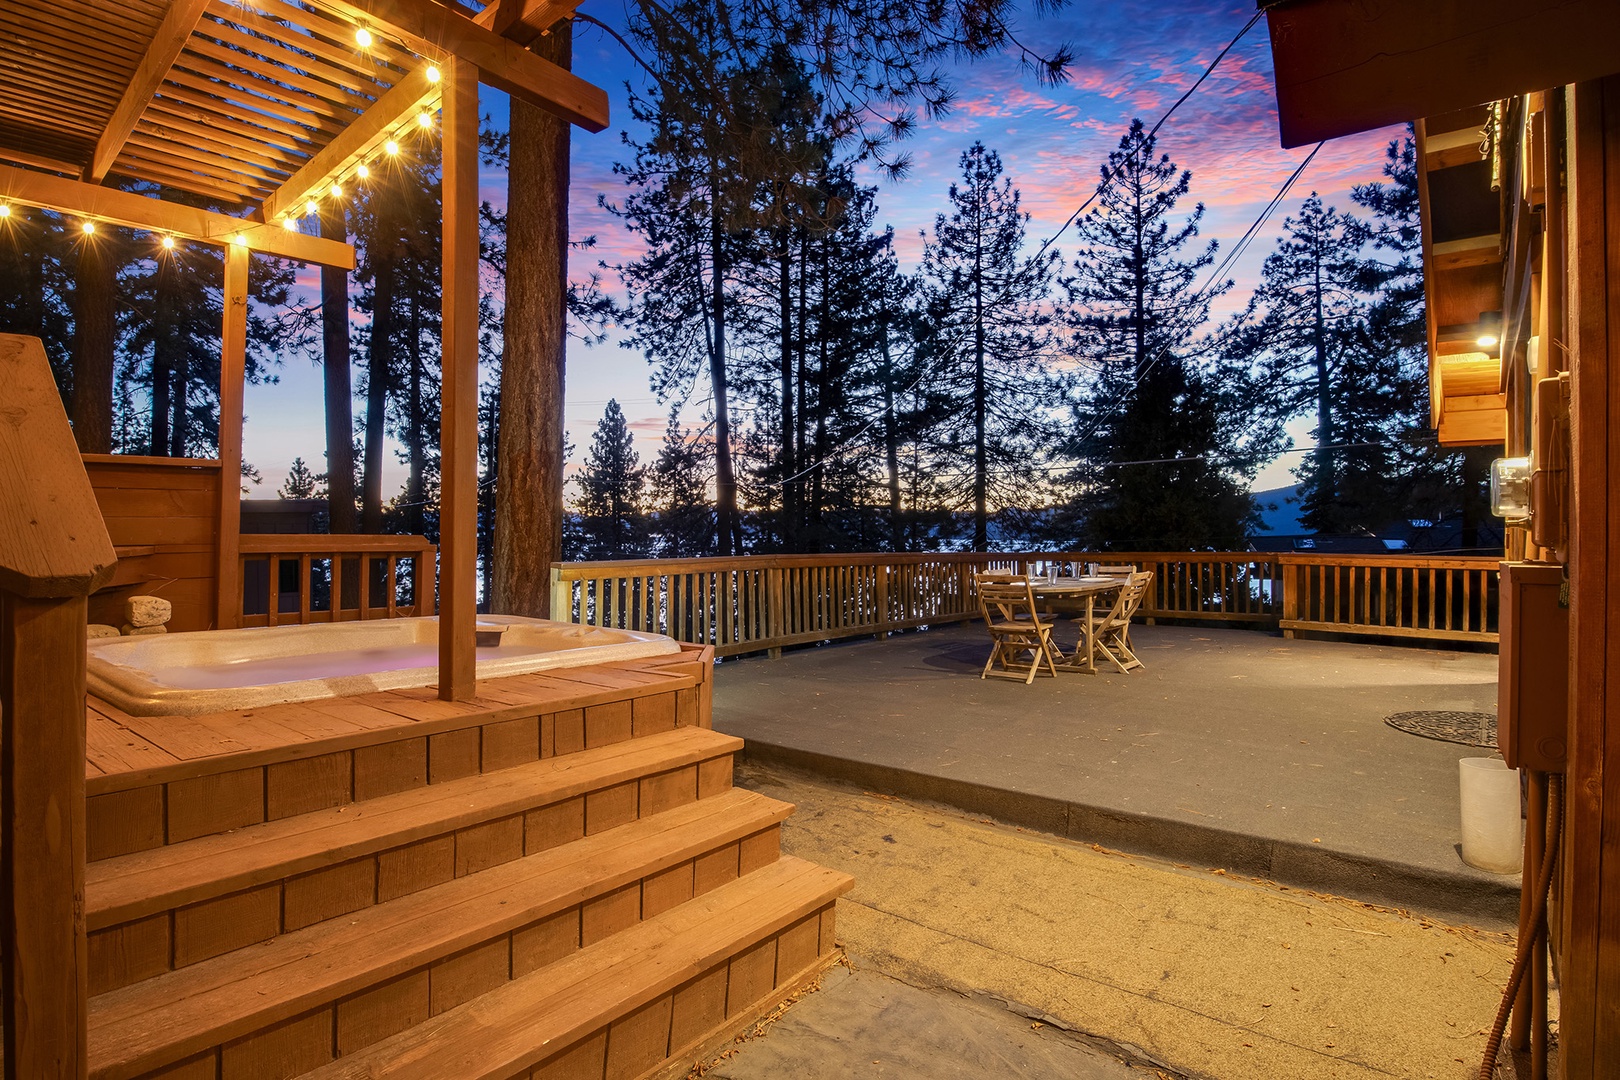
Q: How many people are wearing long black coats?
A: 0